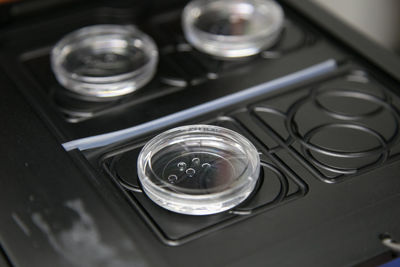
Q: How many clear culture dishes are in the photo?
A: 3